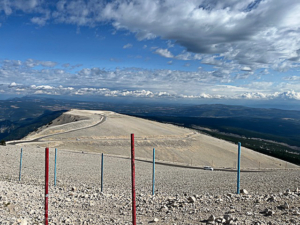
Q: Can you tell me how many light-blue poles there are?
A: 5